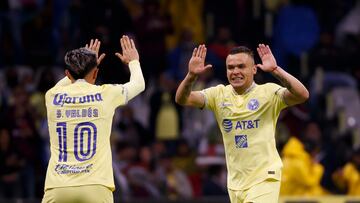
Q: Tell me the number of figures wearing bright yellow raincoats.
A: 2